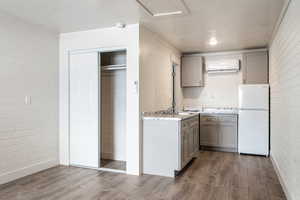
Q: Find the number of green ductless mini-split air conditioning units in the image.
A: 0